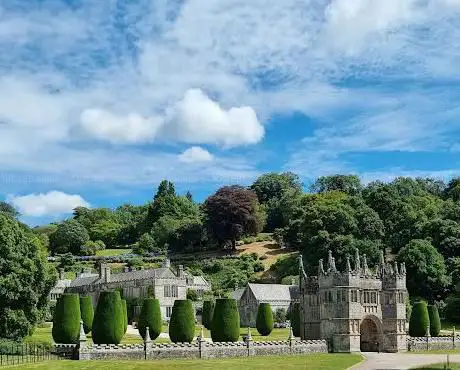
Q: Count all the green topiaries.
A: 12